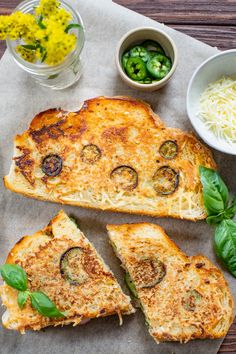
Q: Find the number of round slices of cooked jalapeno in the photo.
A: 8